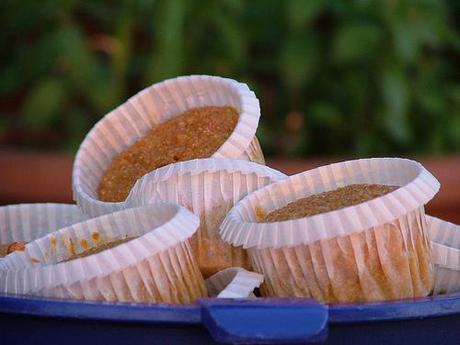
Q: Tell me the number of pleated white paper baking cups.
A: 7